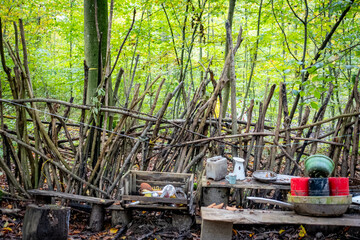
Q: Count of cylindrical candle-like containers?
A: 3